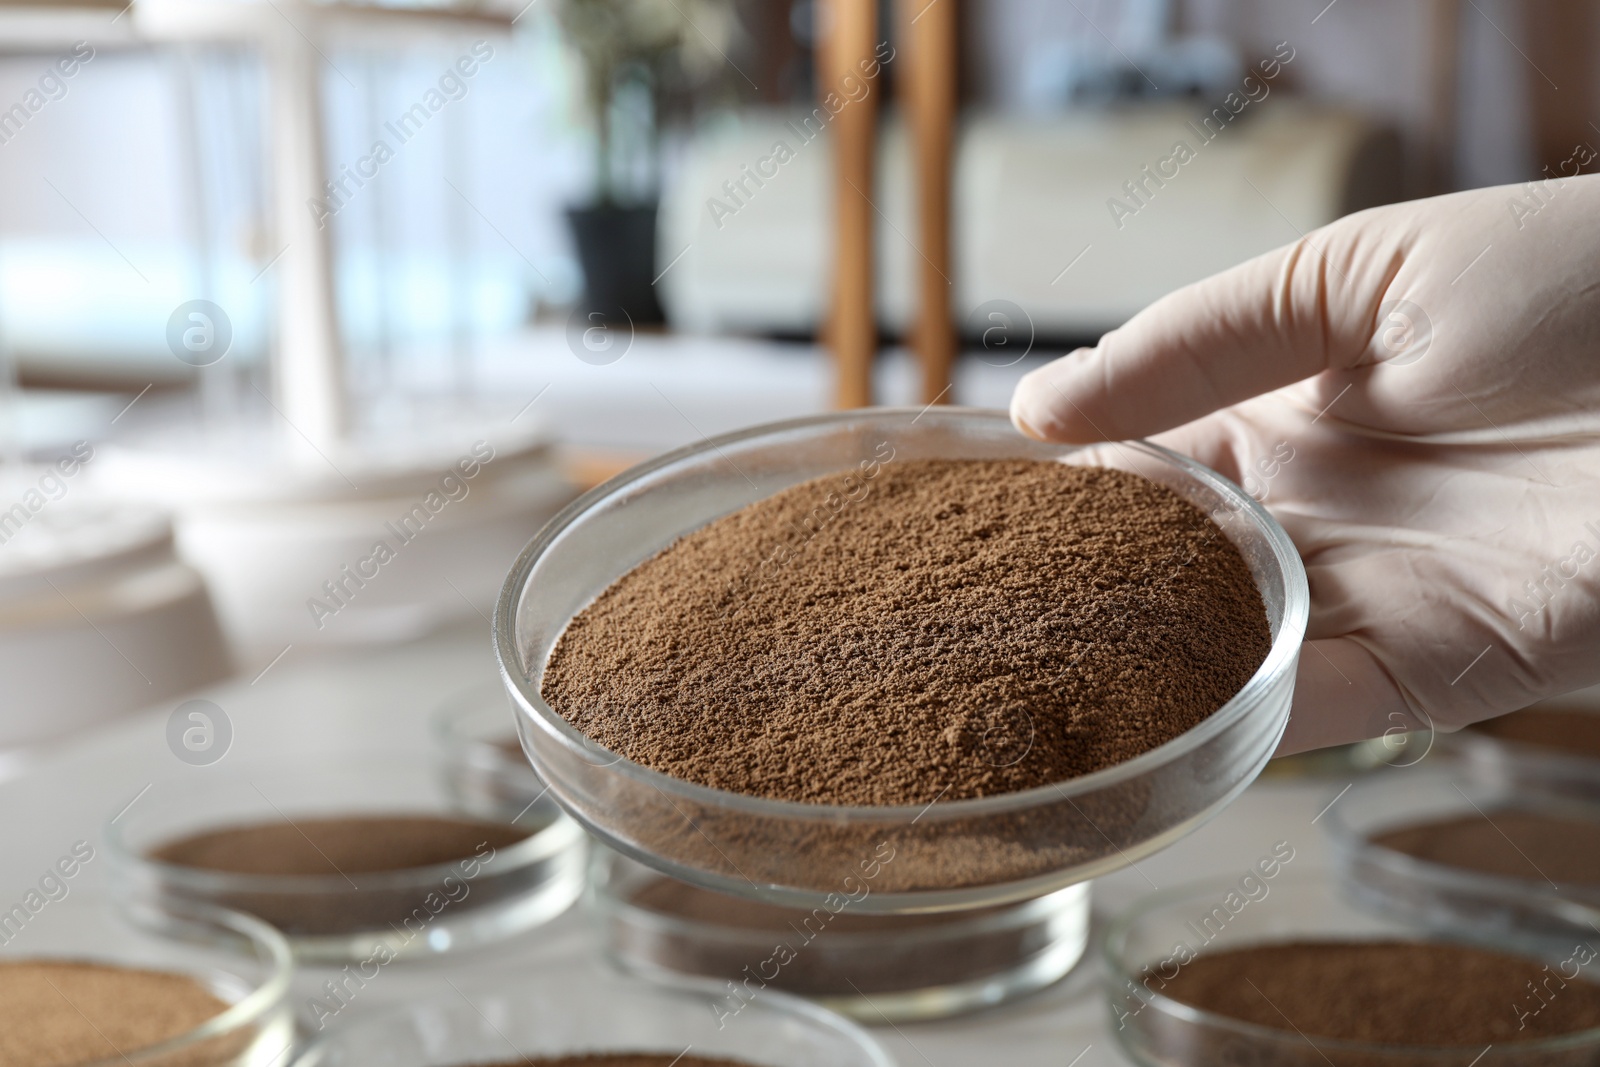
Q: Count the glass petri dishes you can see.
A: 9